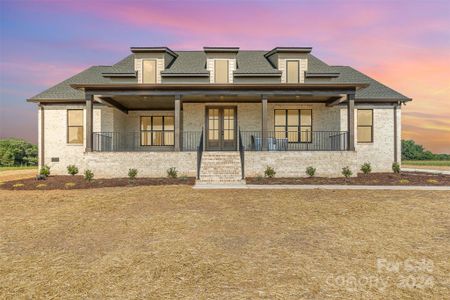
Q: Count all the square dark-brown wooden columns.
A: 4